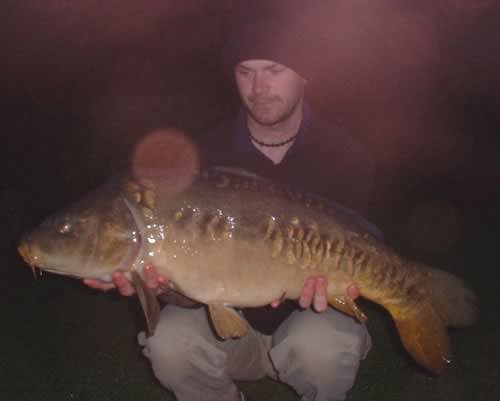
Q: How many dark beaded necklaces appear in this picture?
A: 1